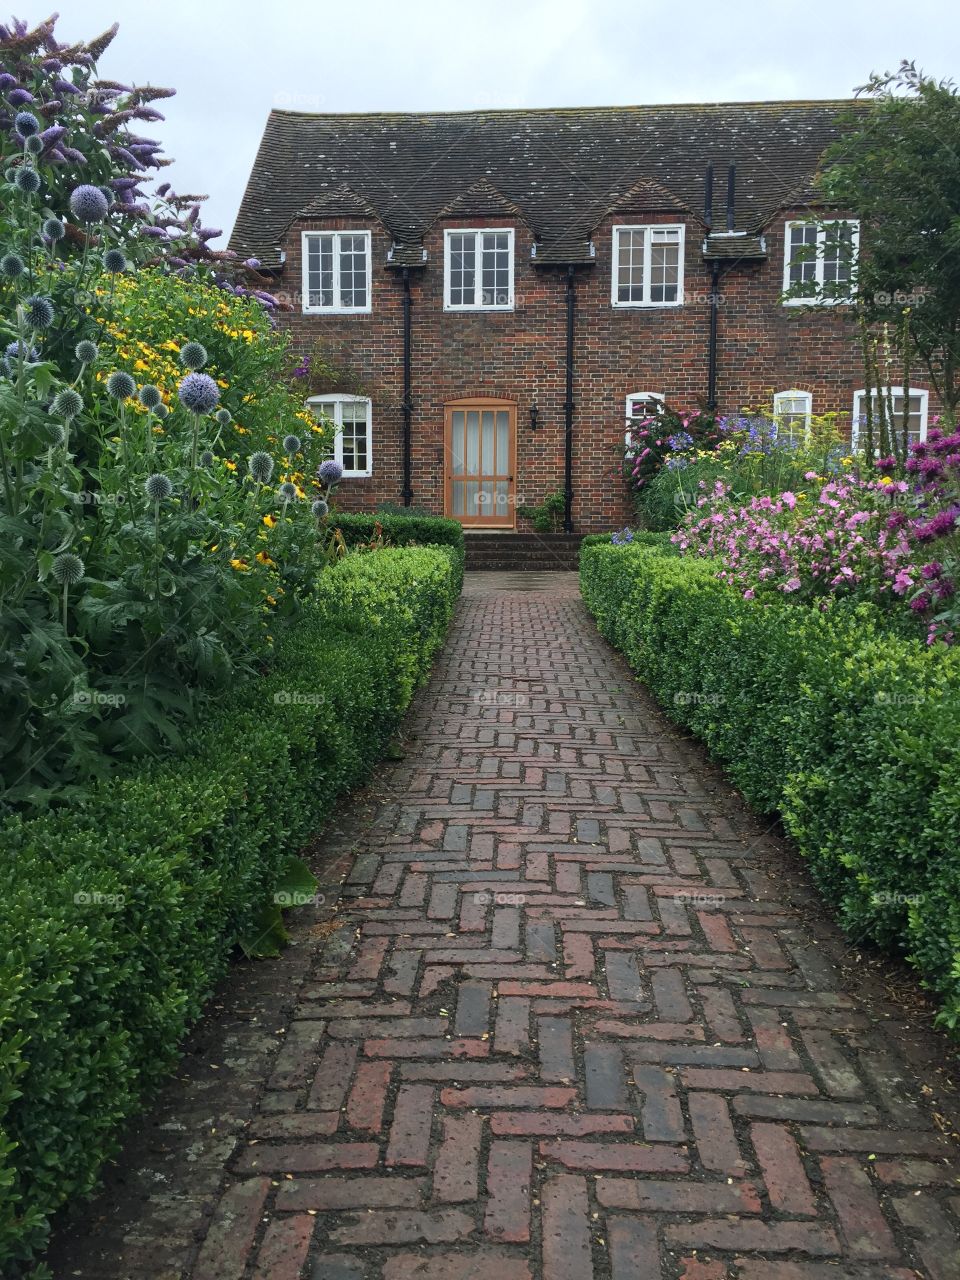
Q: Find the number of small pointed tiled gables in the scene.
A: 4